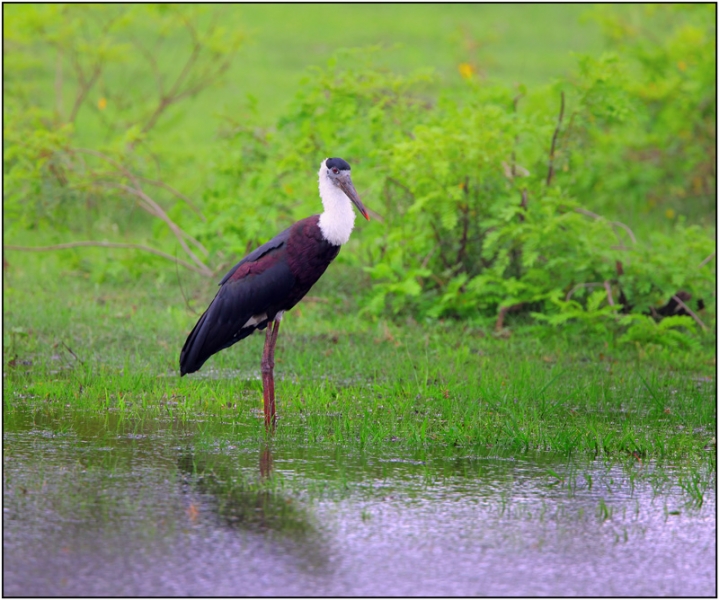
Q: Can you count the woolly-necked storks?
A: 1